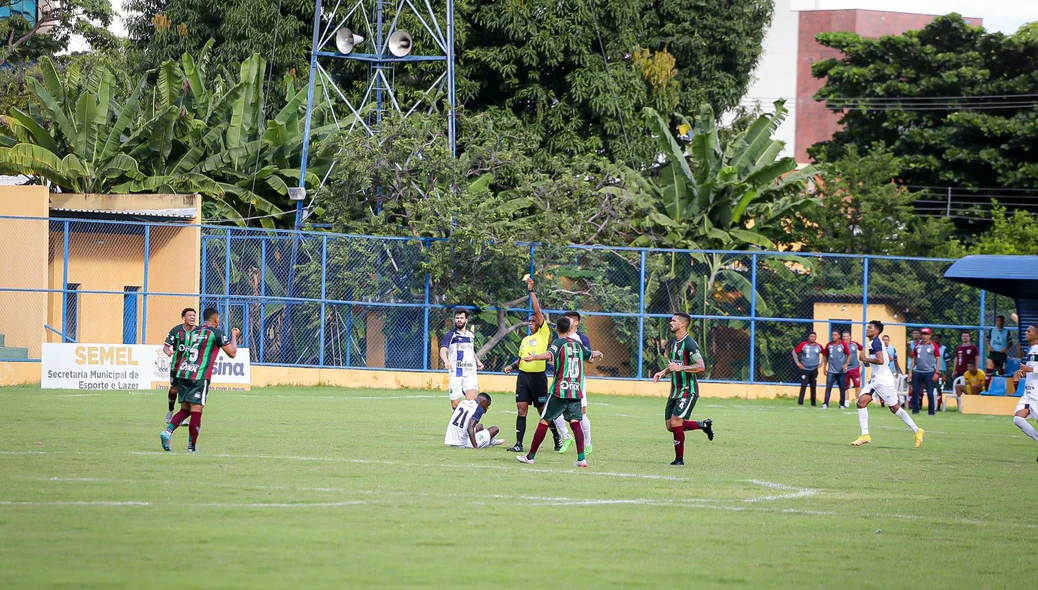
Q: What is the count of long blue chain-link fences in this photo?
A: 1